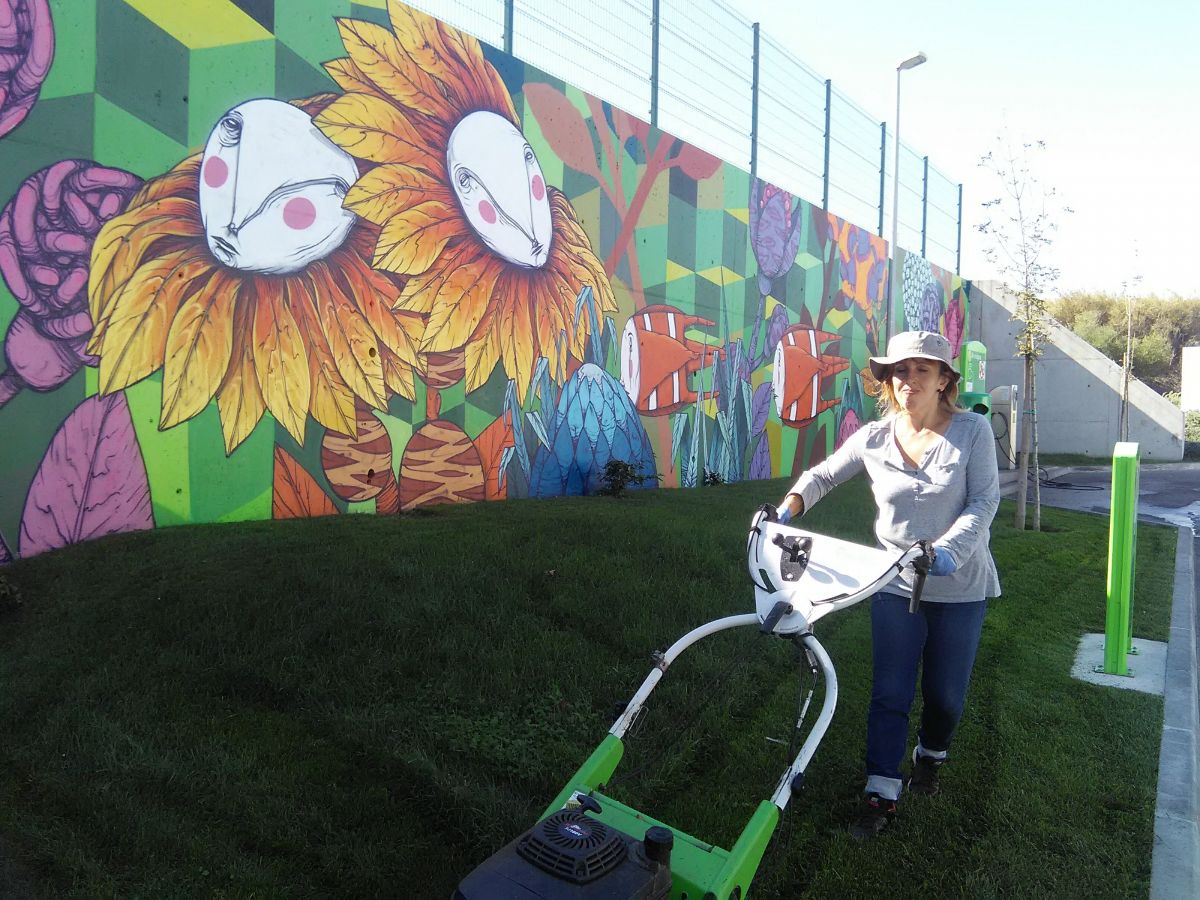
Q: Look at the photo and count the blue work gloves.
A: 2